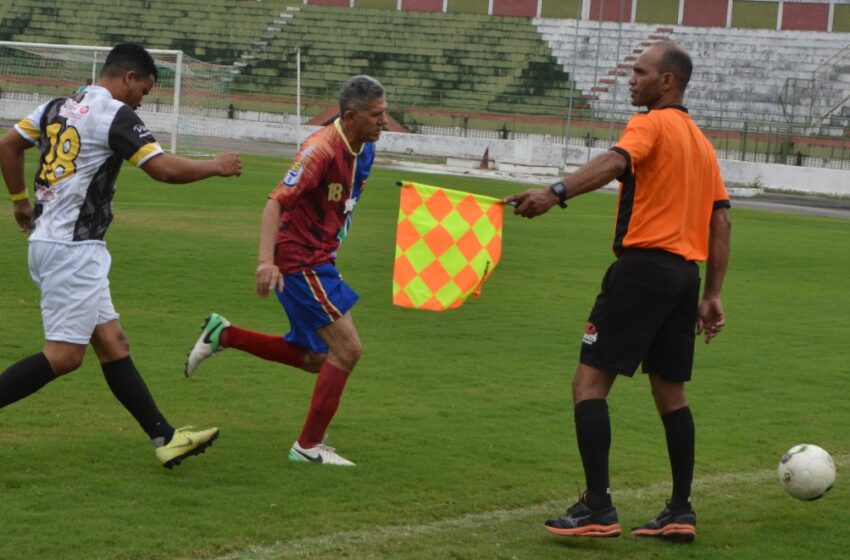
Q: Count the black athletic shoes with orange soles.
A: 2